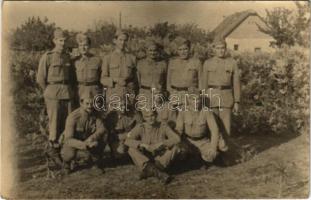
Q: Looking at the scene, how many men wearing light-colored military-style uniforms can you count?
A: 11